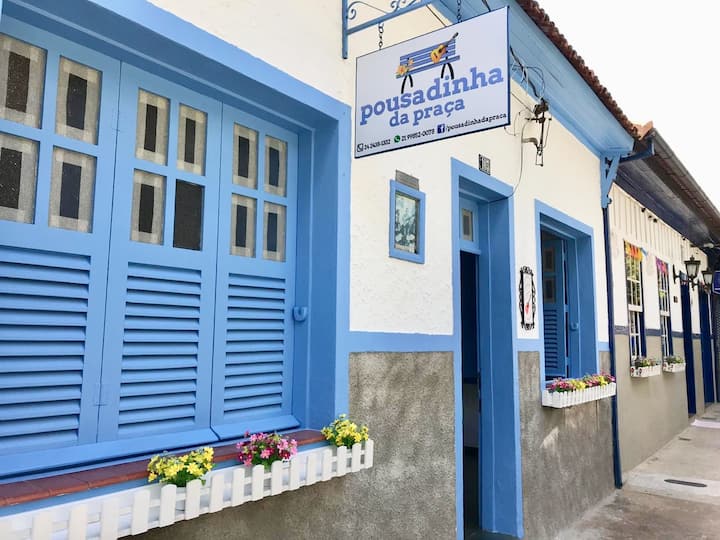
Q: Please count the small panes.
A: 12